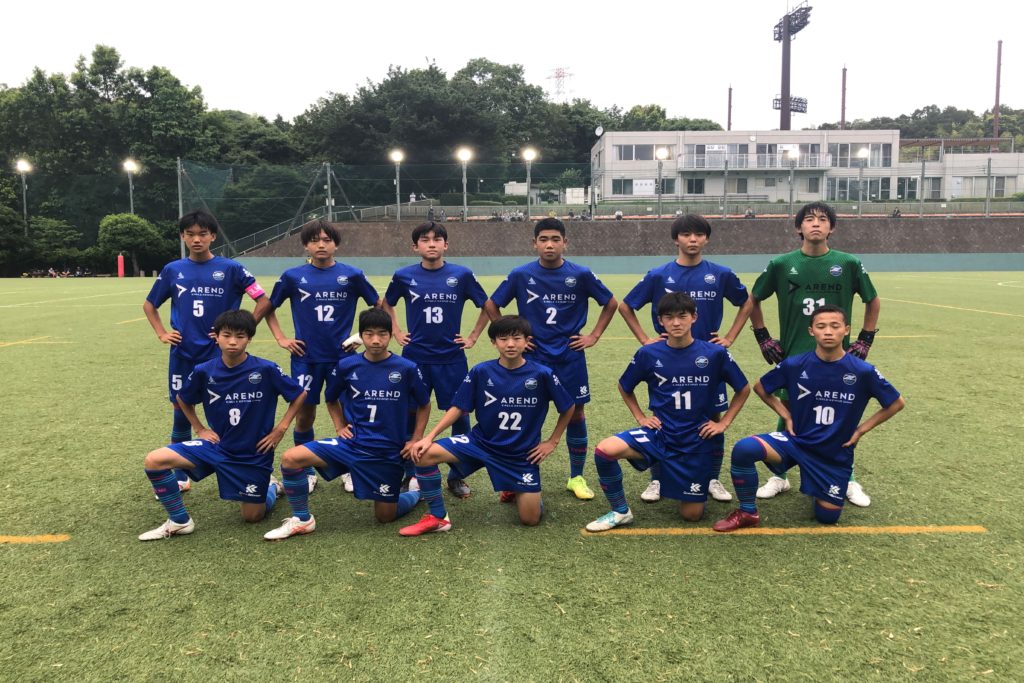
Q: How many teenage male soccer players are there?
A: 11